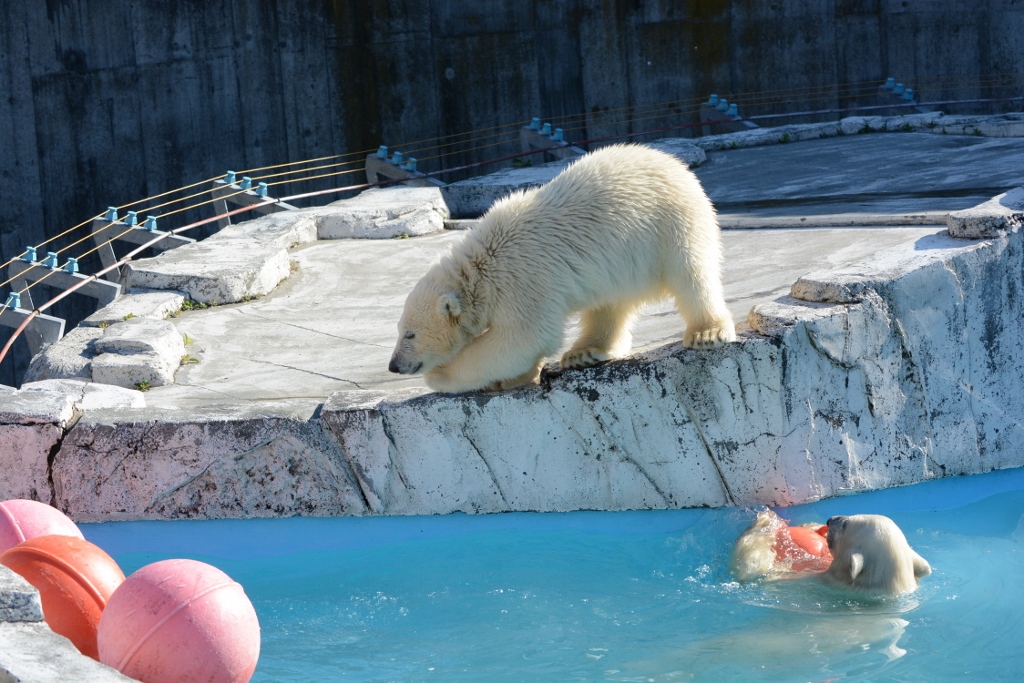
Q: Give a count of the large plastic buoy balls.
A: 3